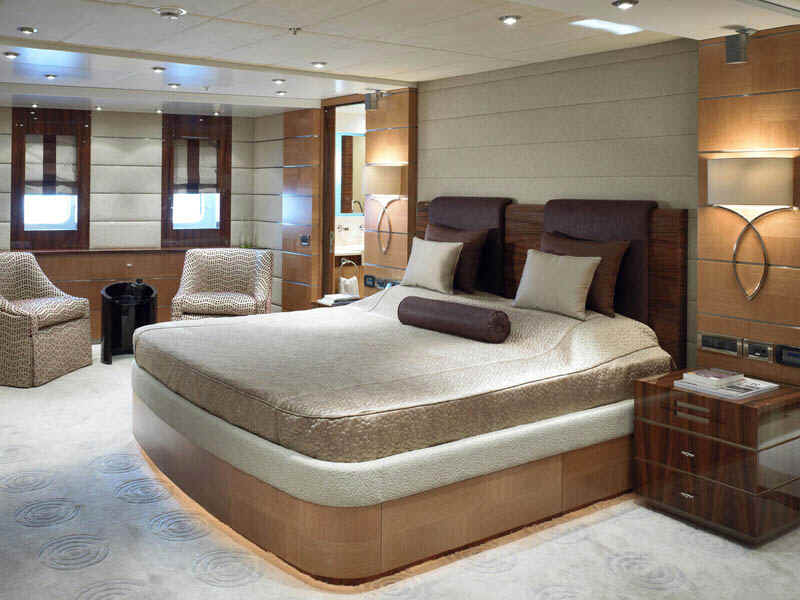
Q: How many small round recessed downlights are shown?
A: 14